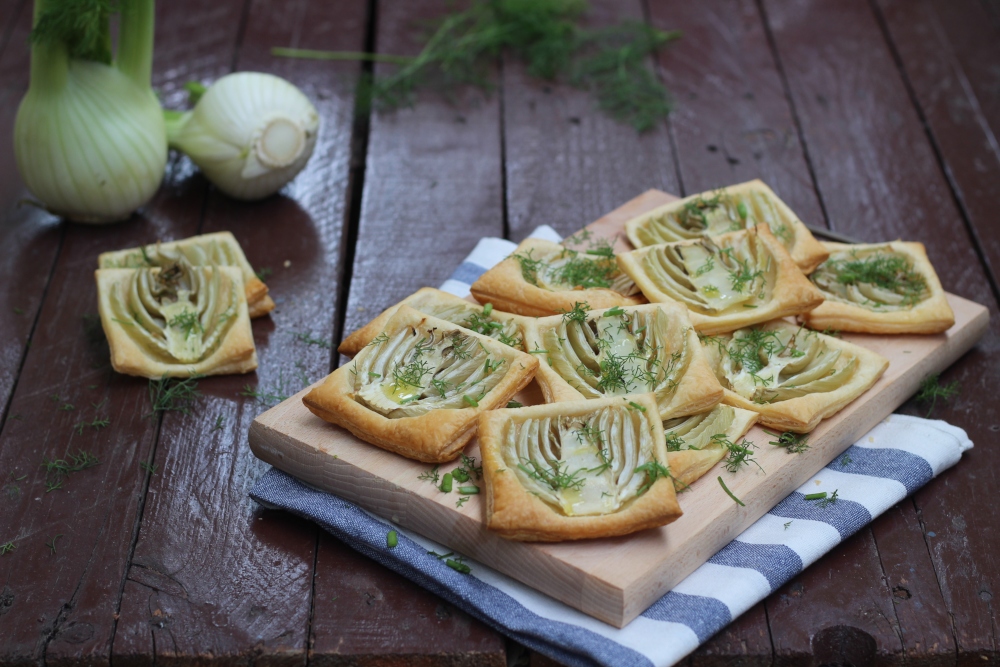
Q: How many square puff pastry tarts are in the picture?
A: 12